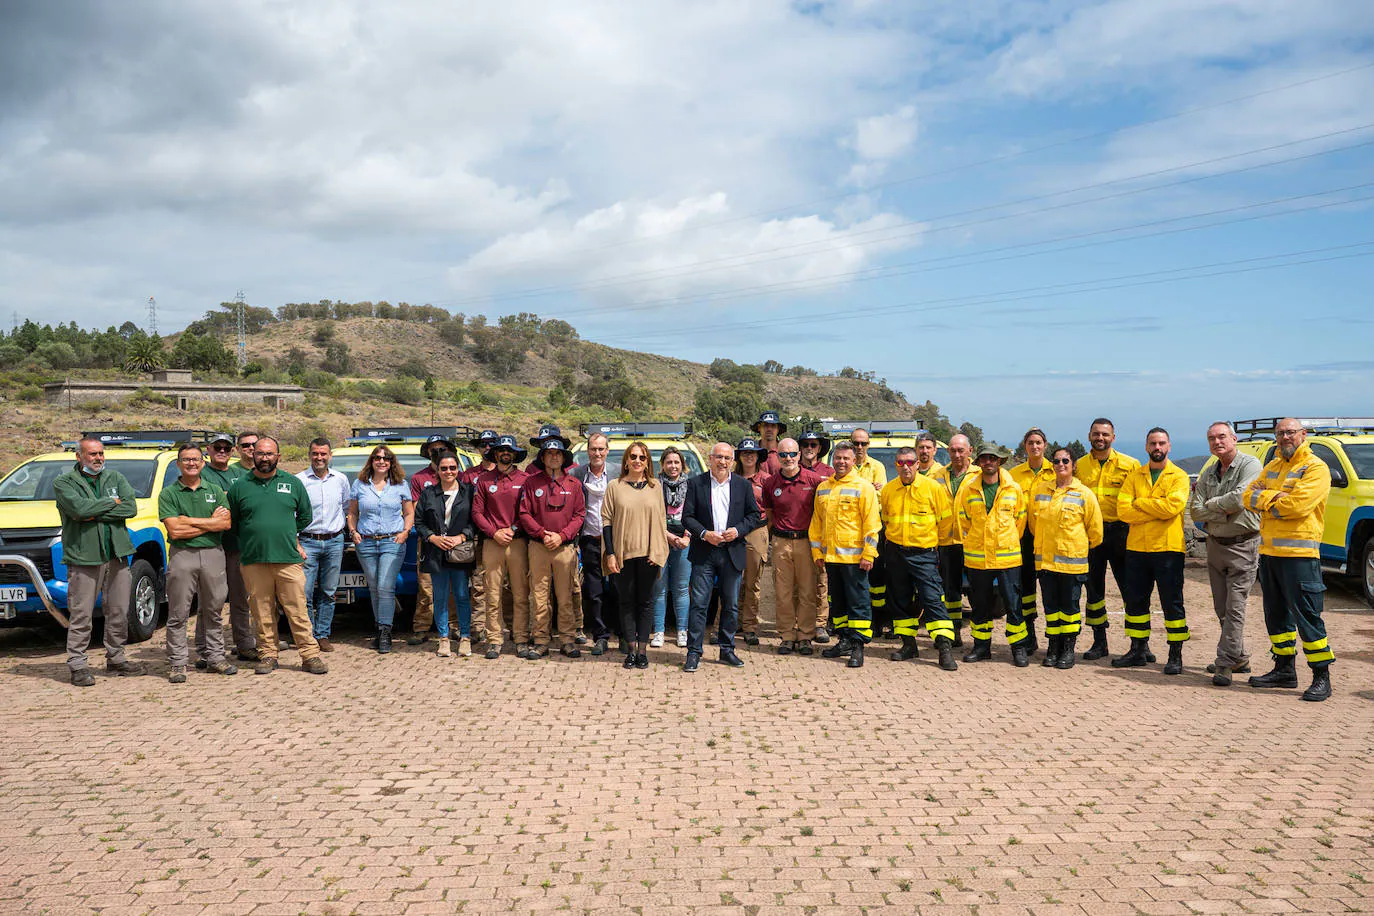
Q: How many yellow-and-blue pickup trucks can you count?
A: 5